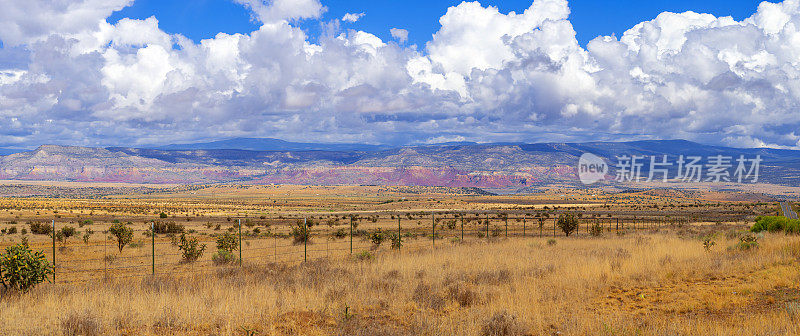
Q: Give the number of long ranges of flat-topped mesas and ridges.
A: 1